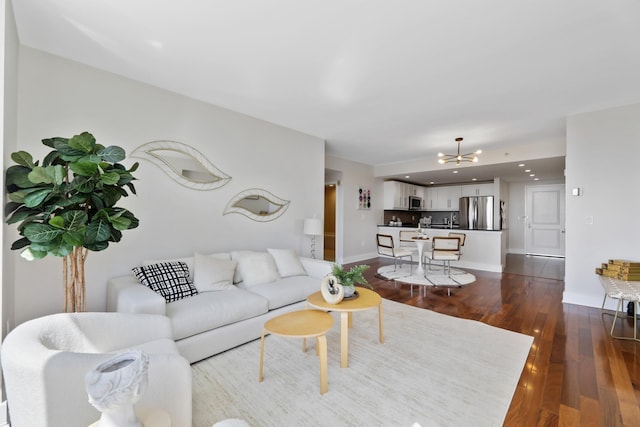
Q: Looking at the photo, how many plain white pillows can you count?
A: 3